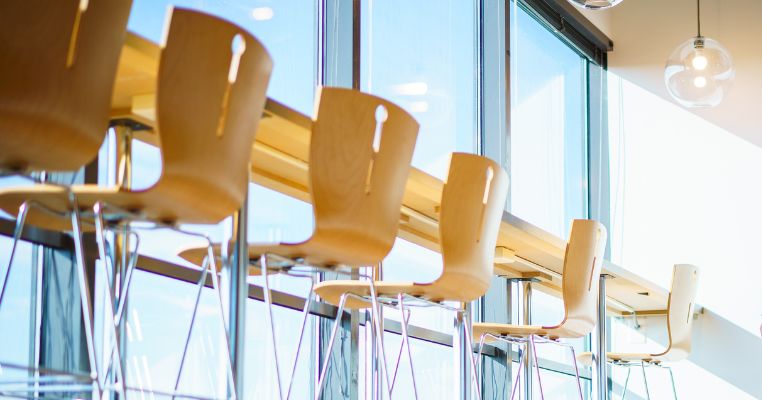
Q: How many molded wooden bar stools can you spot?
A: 6